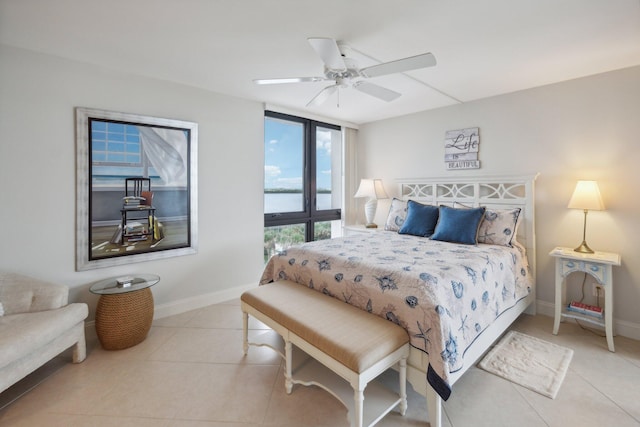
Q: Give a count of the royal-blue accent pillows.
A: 2